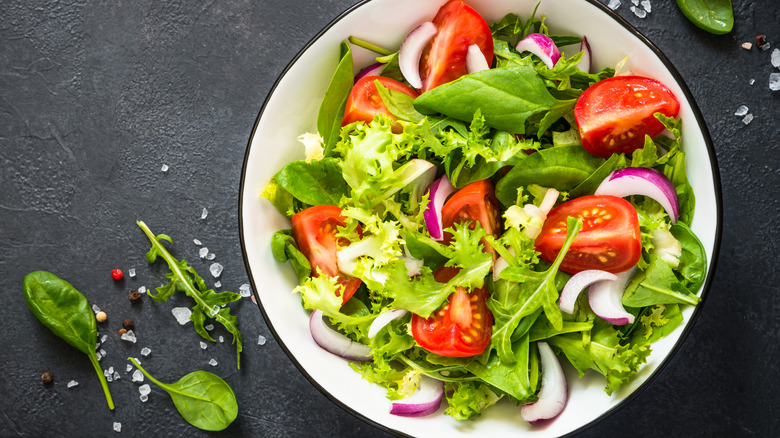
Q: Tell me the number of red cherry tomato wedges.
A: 7